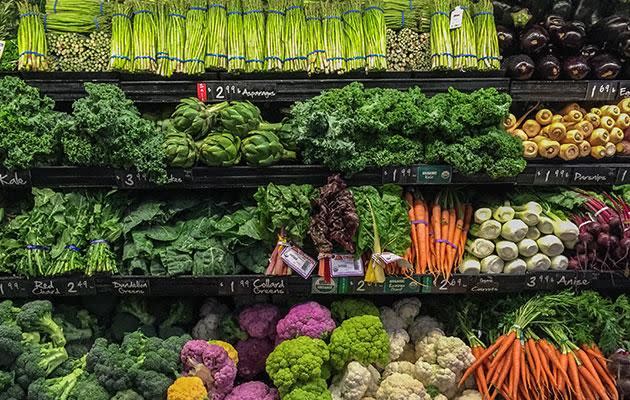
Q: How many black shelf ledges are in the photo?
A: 3